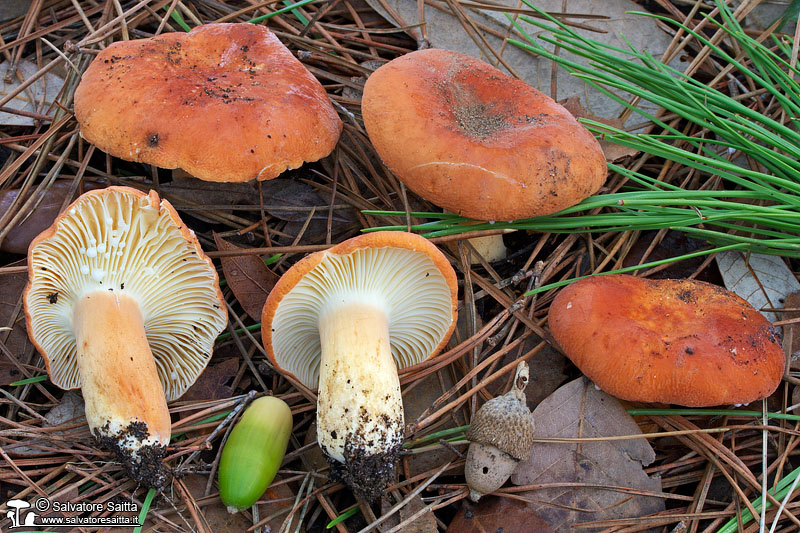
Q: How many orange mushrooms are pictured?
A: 5